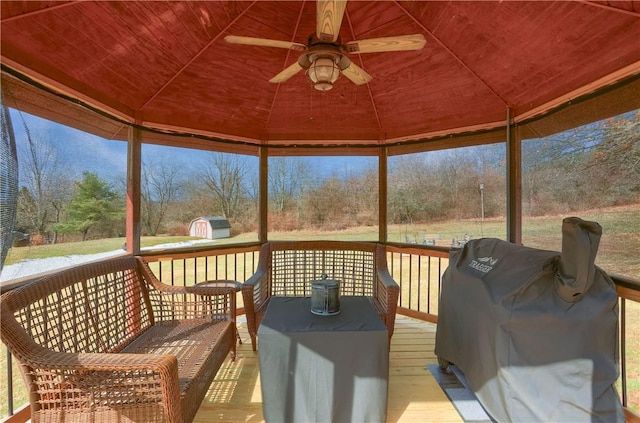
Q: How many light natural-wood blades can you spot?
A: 5